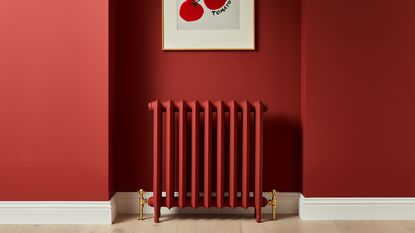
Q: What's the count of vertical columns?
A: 9